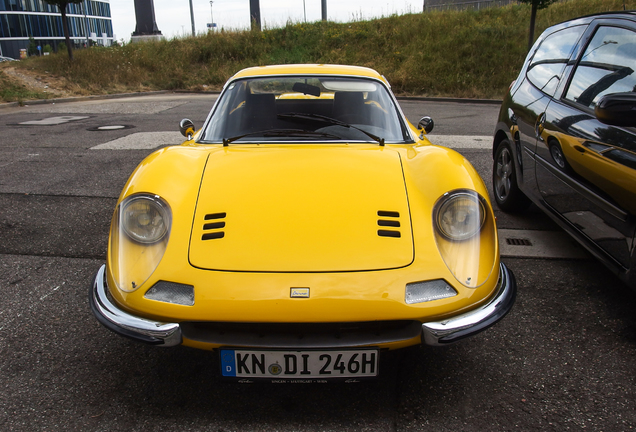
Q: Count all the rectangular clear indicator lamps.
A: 2